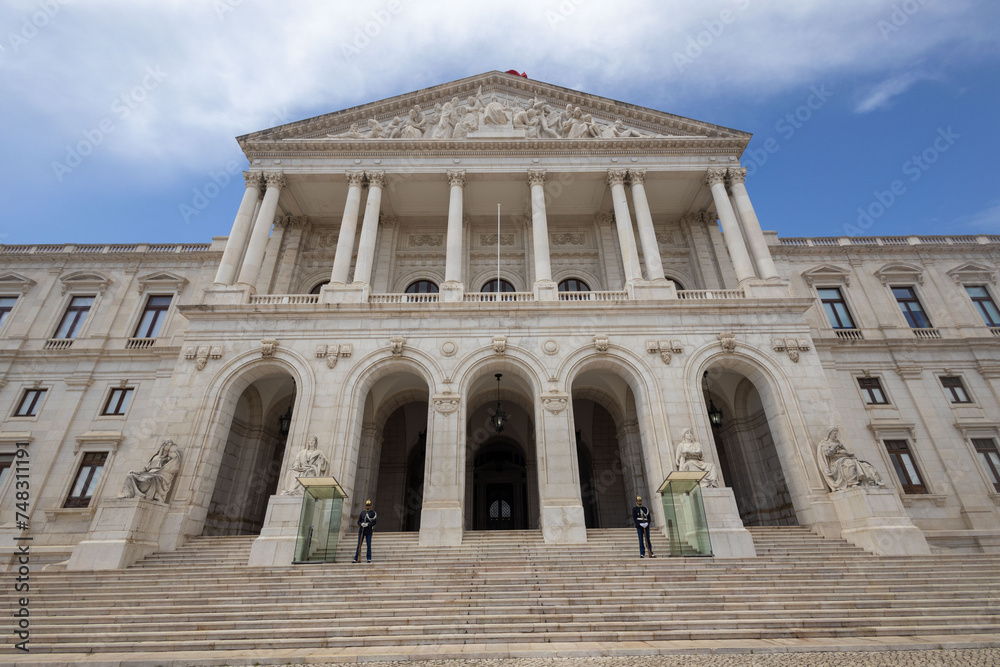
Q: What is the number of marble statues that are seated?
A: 4